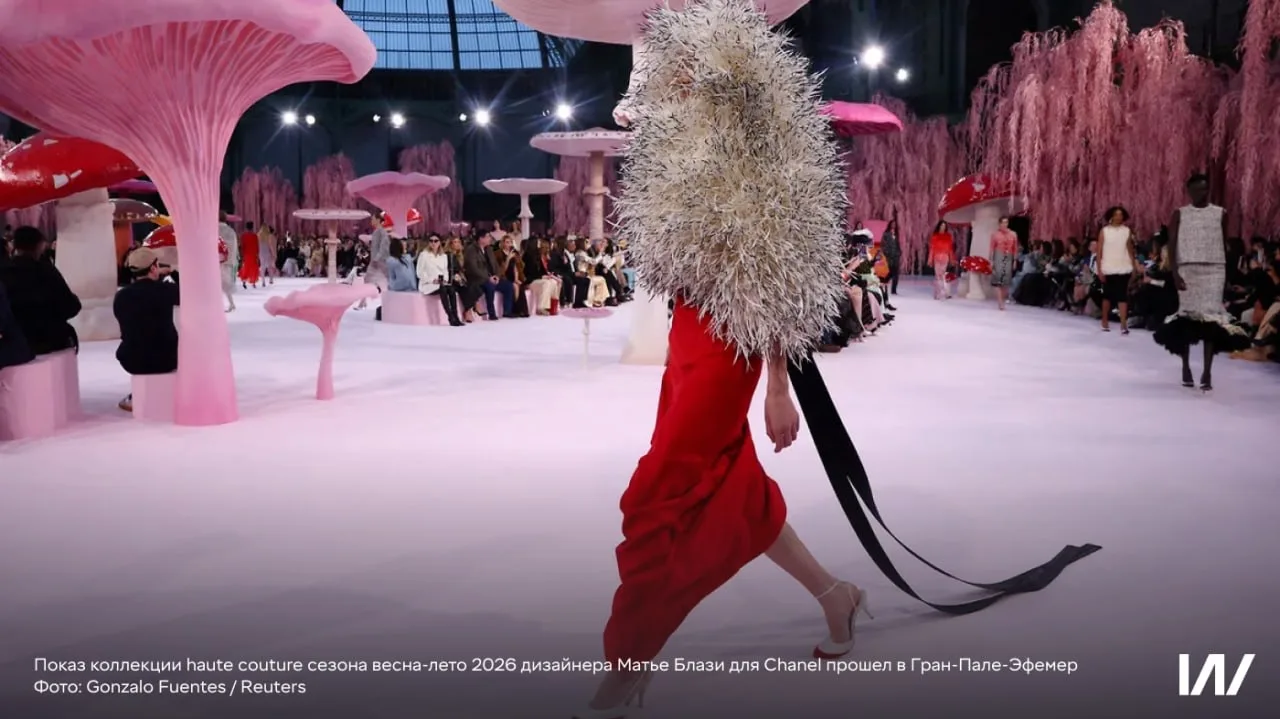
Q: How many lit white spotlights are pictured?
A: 9